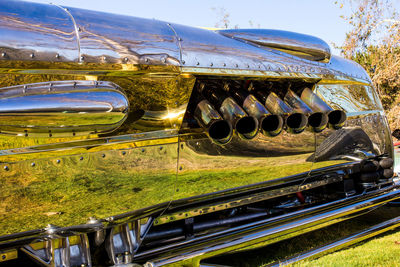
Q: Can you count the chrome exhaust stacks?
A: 6